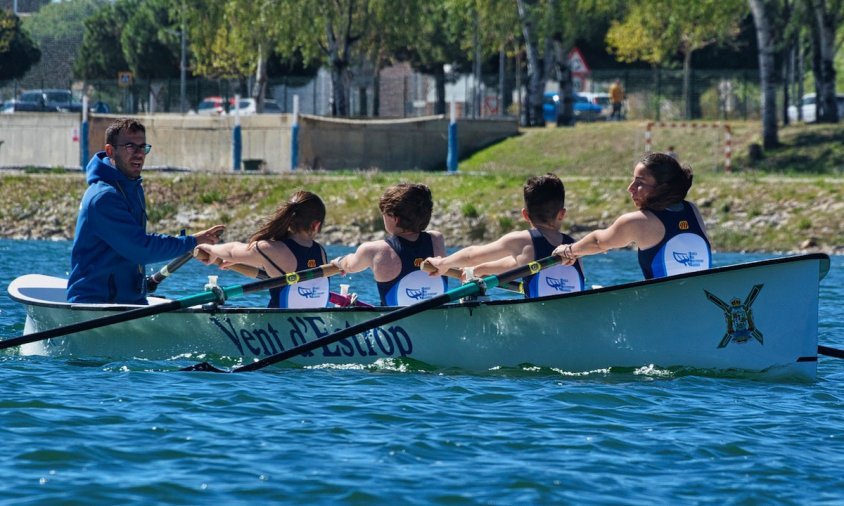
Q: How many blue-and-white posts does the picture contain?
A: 4